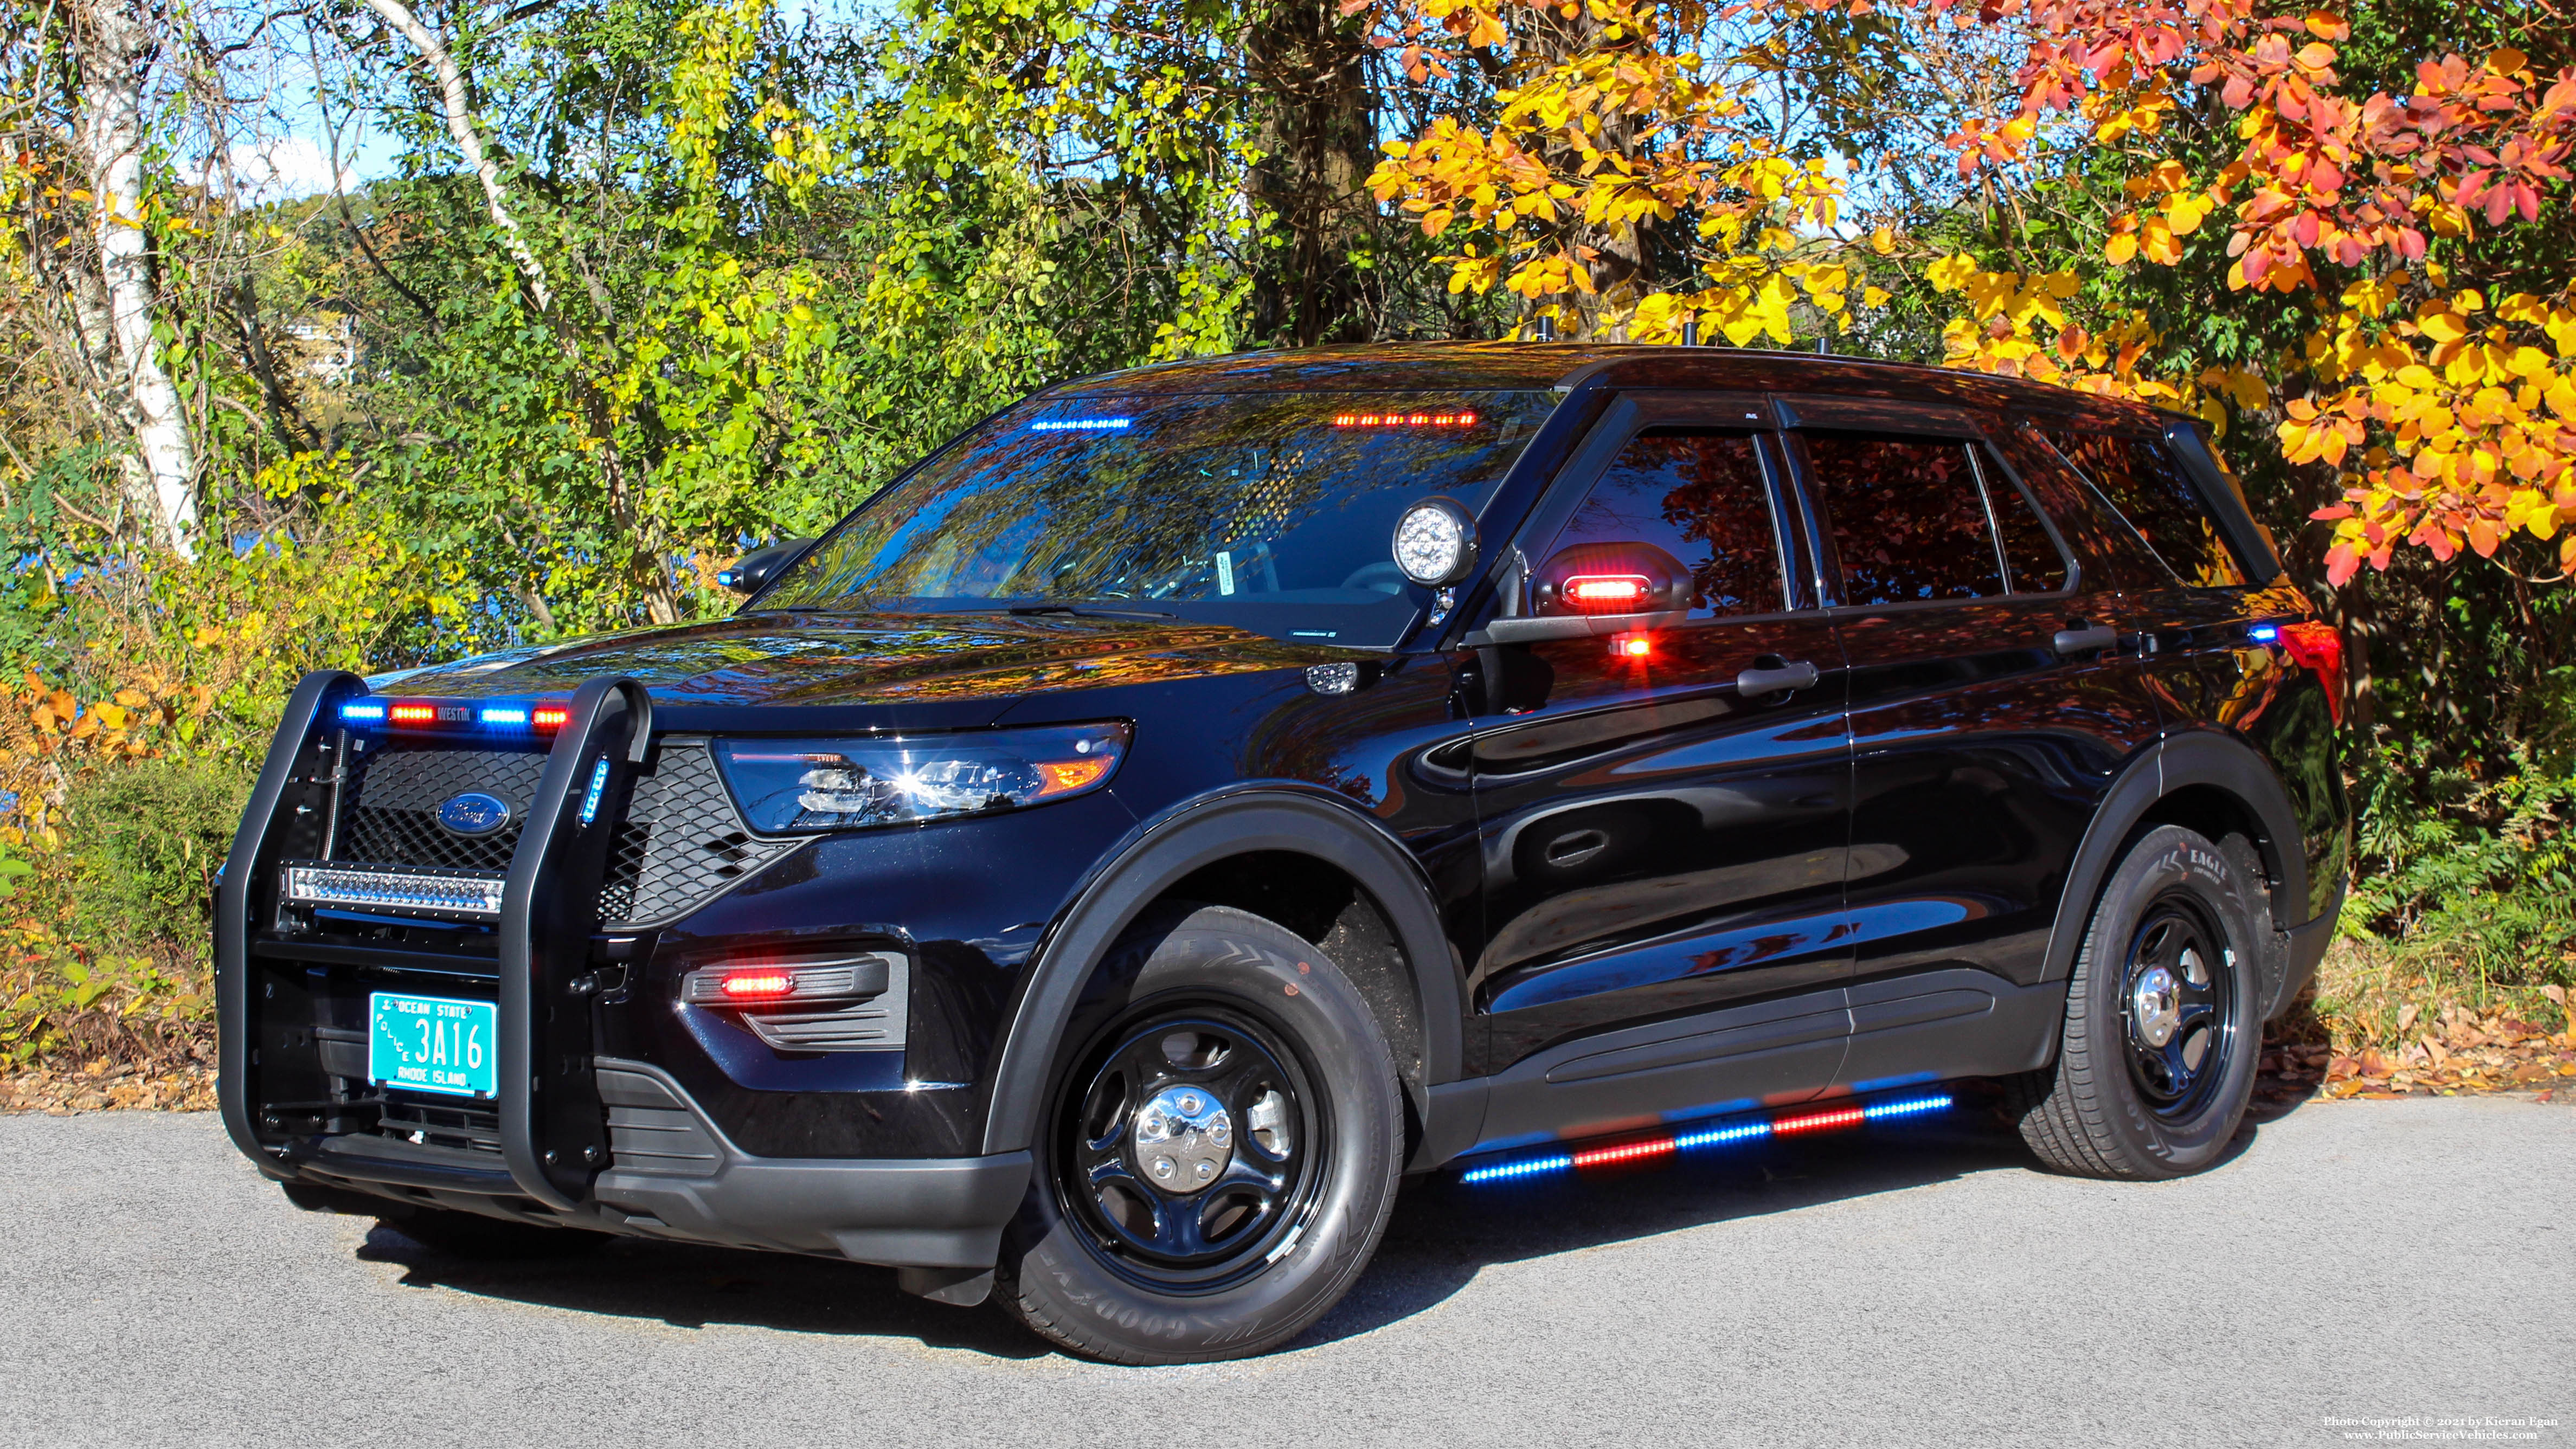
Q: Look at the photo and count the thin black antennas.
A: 3